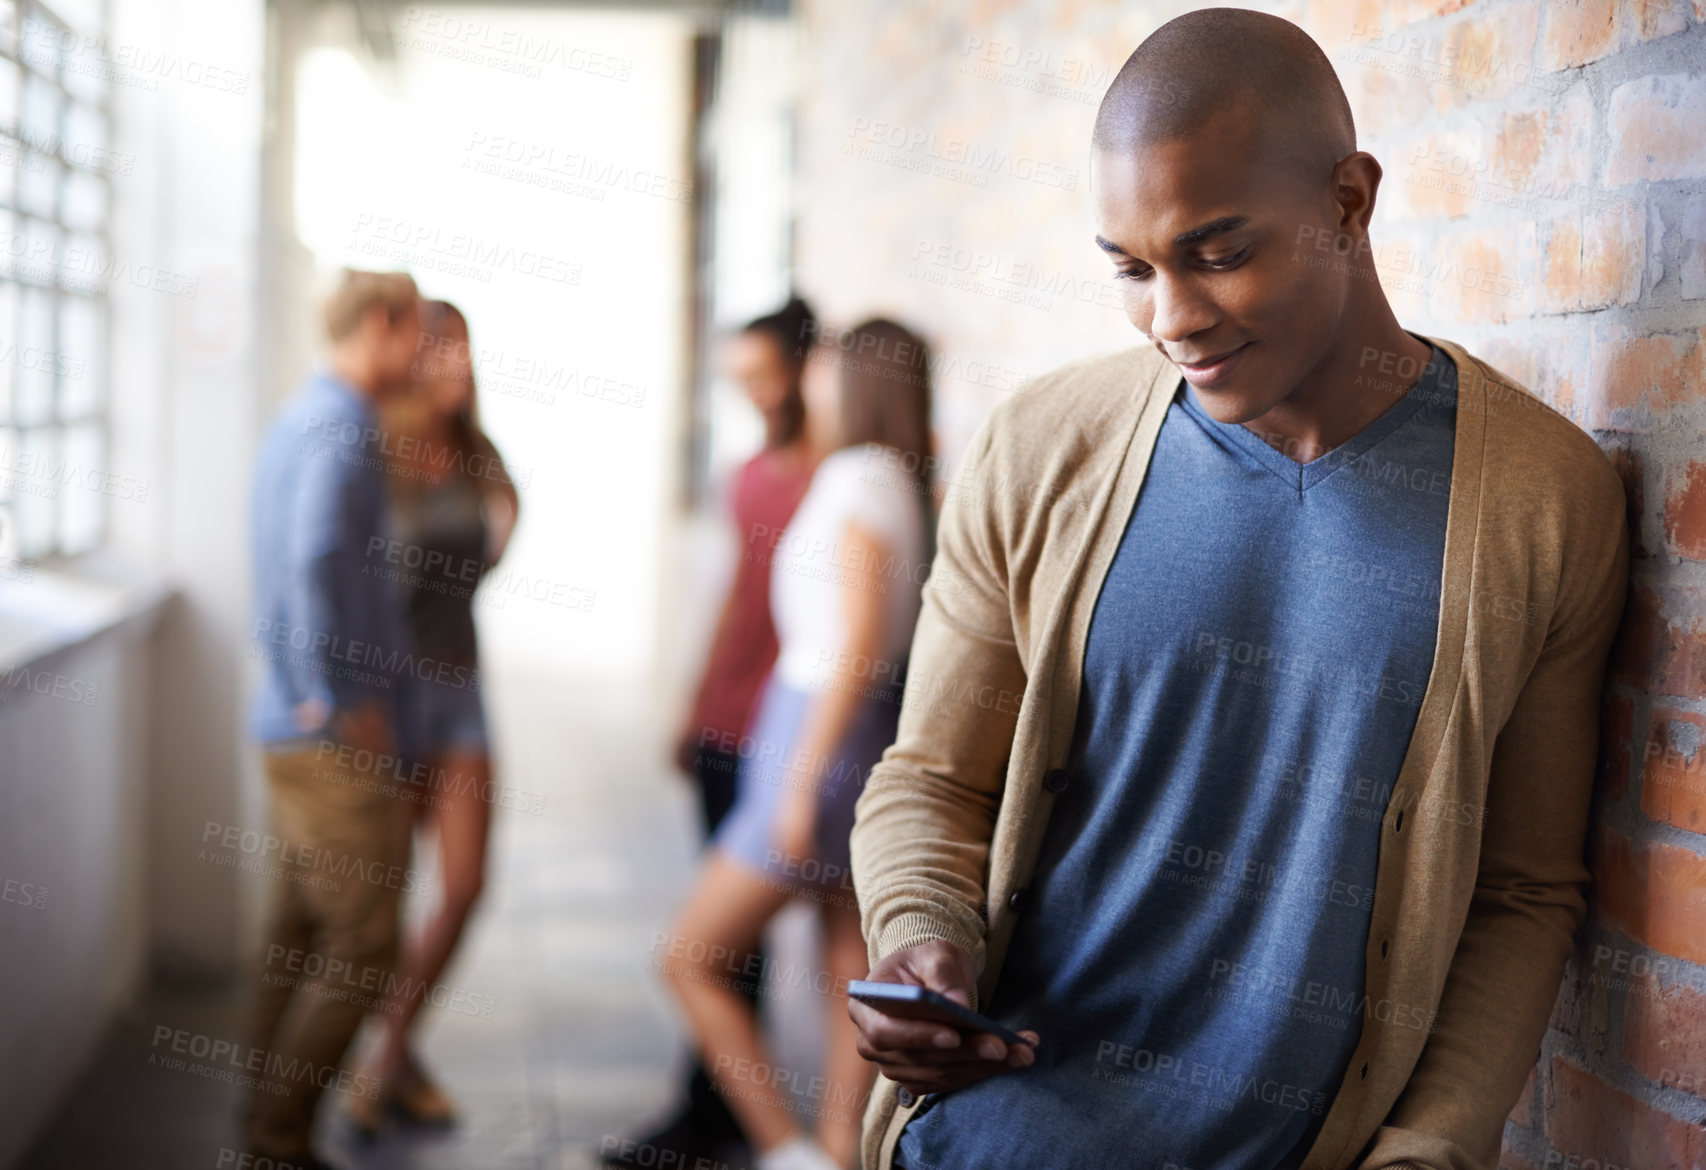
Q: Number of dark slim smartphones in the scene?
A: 1